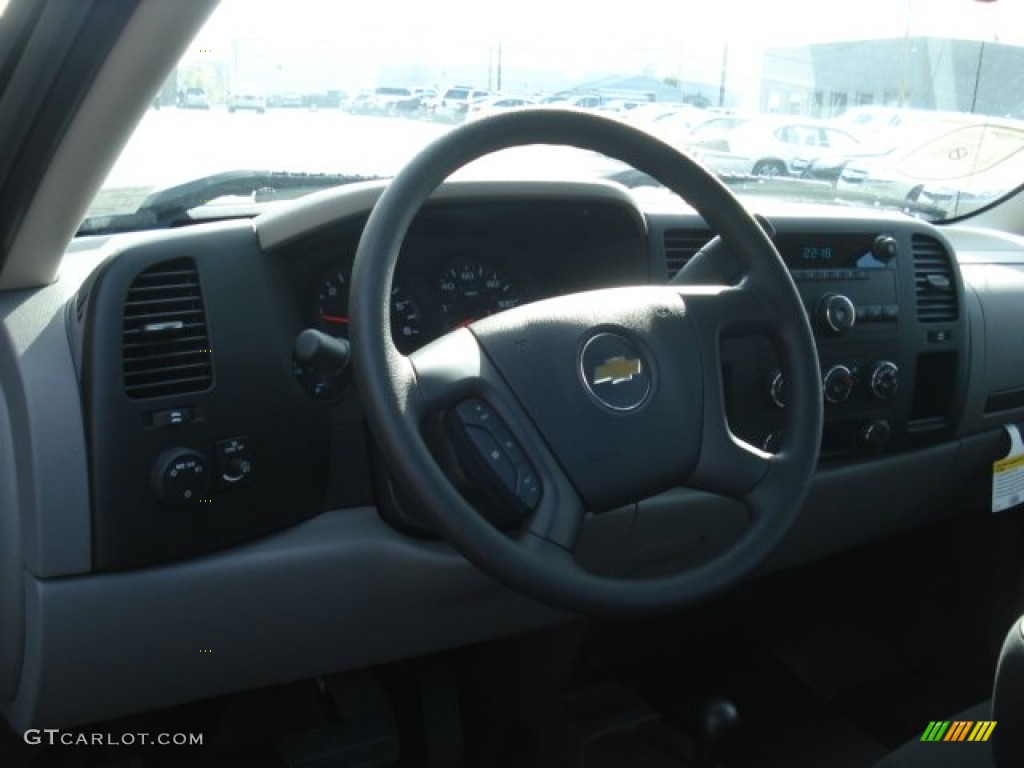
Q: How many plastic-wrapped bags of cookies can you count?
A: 0